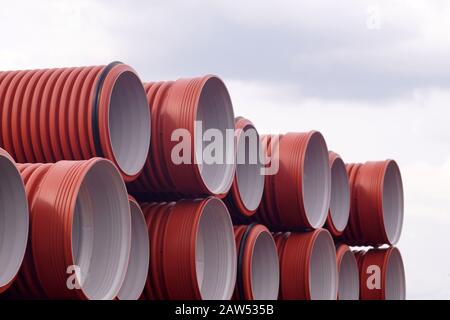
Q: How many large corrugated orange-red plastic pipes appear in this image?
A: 14